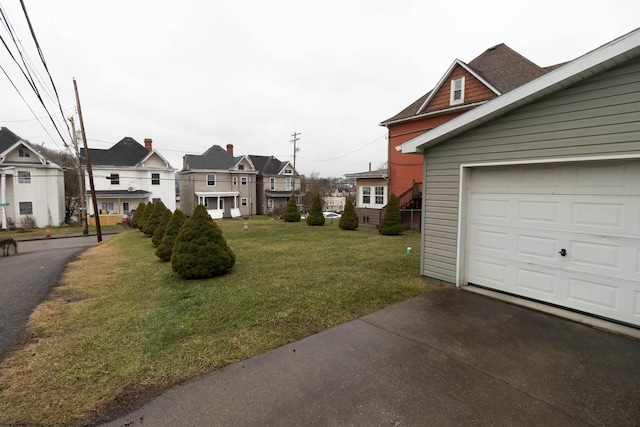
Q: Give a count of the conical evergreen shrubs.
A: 10